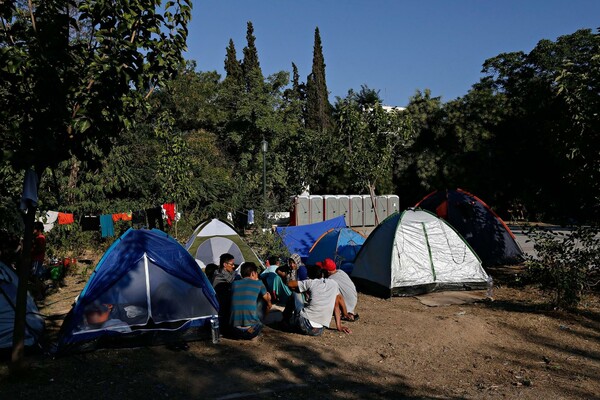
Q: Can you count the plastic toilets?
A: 8